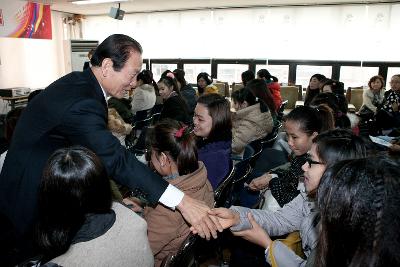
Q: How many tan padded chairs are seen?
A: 4